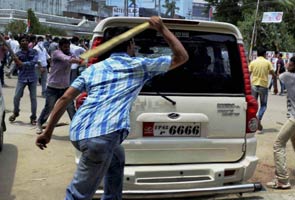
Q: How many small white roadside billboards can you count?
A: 1